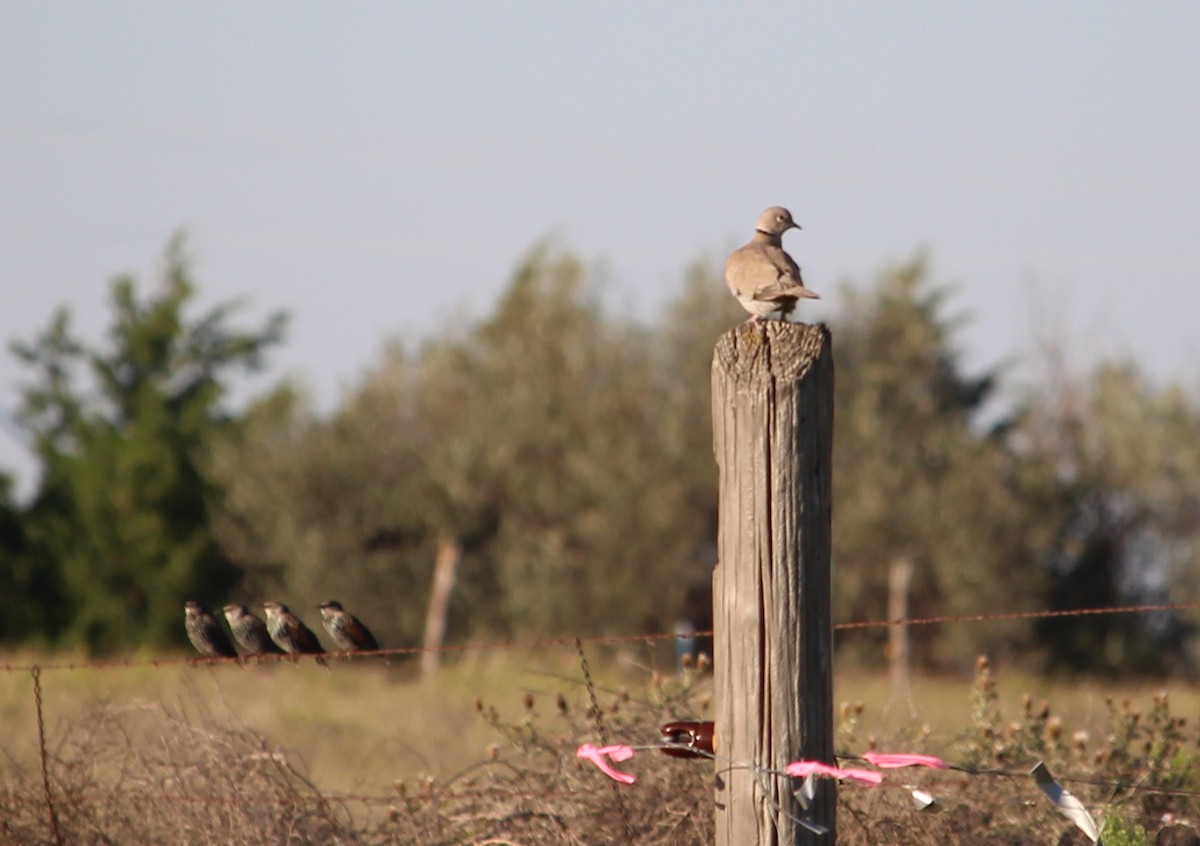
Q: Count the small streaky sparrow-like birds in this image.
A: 4